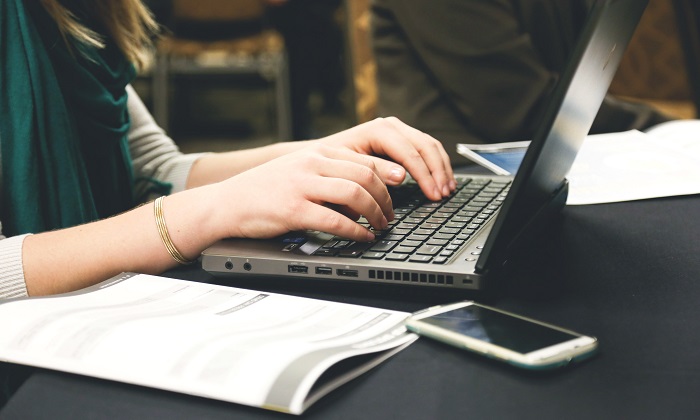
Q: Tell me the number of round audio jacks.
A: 2